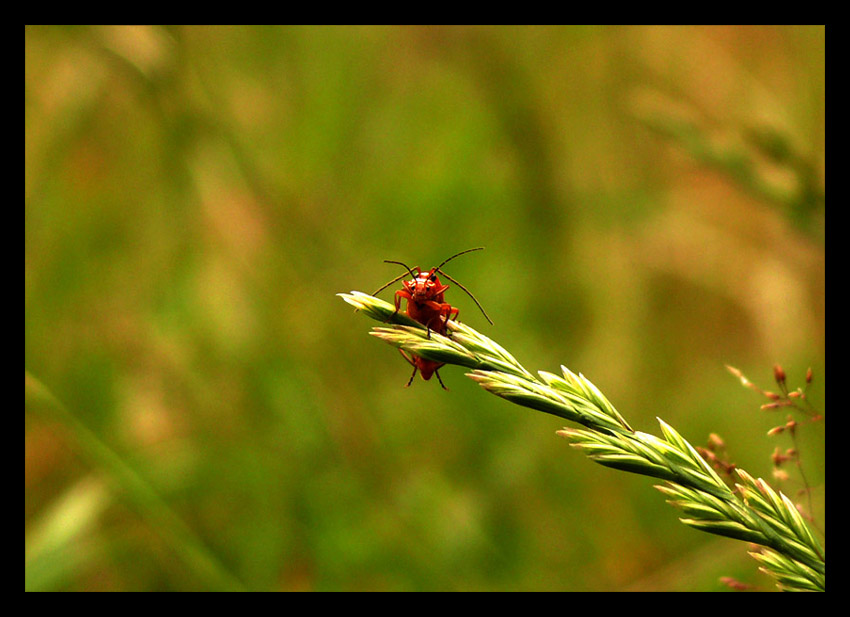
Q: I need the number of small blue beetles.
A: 0